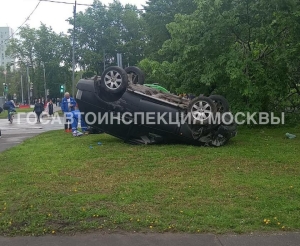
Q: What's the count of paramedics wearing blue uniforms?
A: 2